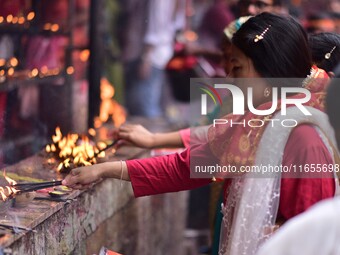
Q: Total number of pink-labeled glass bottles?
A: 0